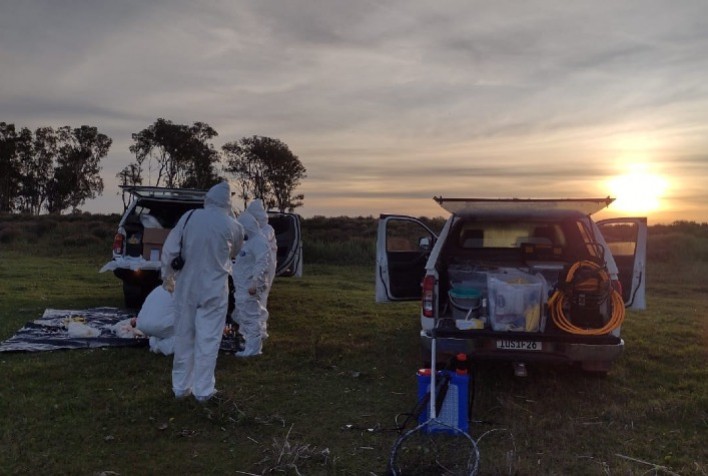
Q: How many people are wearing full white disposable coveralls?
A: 4